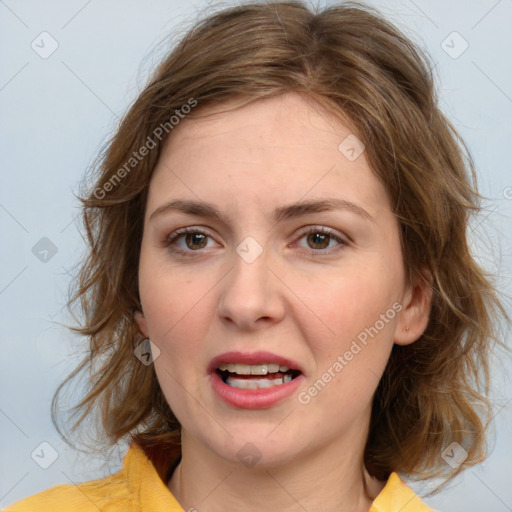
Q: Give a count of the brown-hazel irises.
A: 2